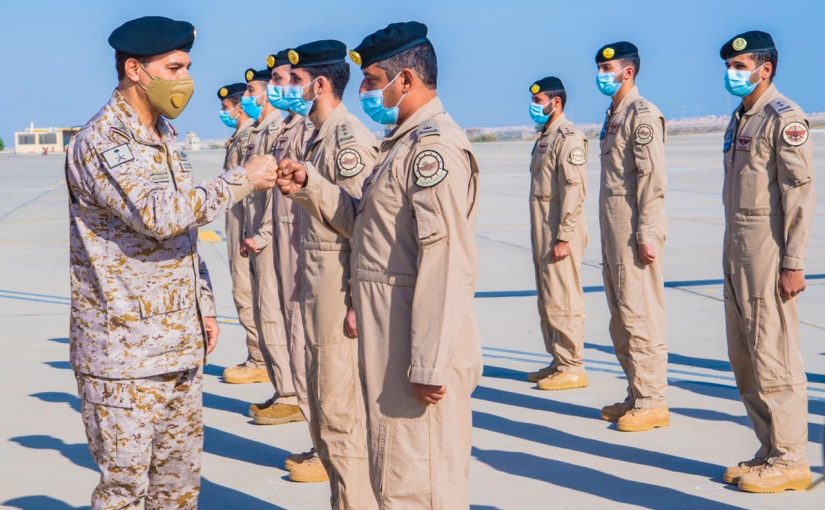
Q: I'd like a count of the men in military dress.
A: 9